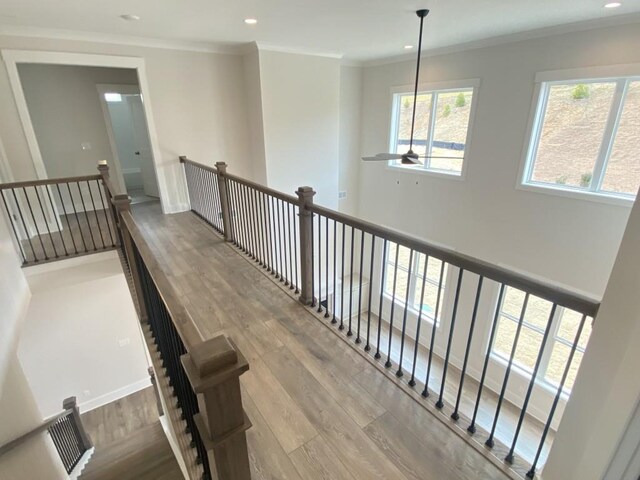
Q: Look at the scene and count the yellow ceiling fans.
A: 0